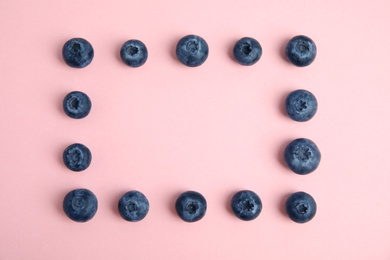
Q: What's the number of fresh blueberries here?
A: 14